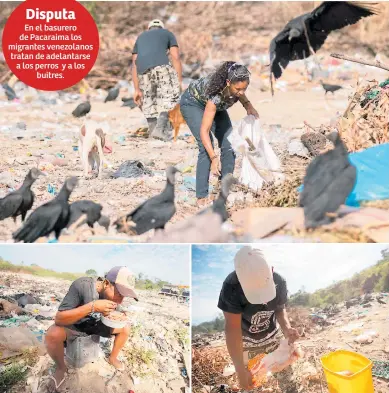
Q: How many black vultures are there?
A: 12